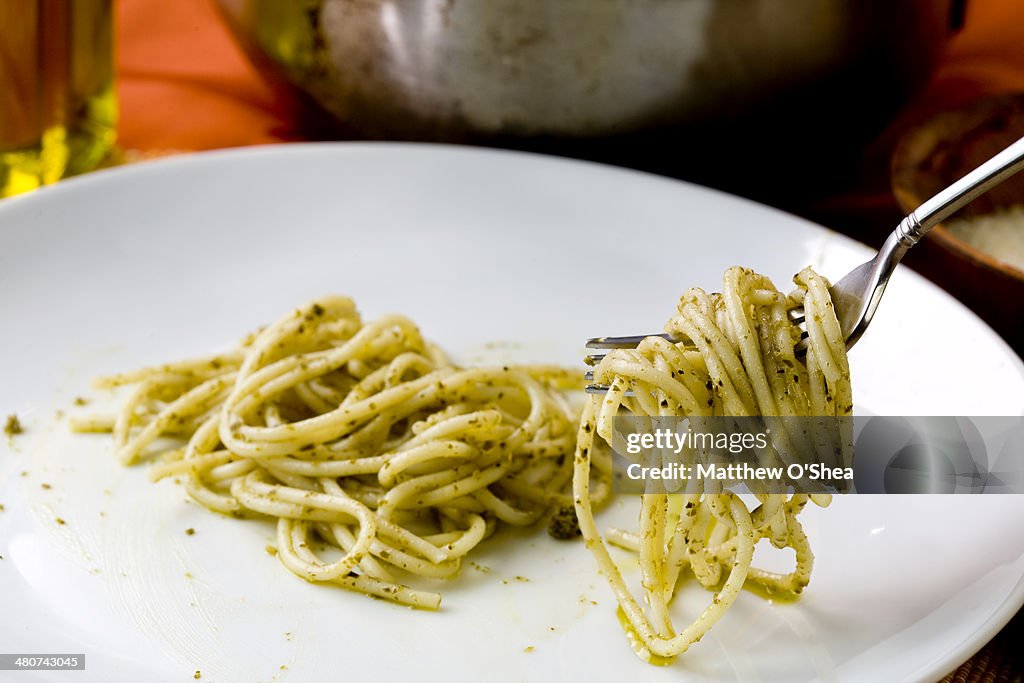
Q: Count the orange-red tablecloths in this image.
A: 1